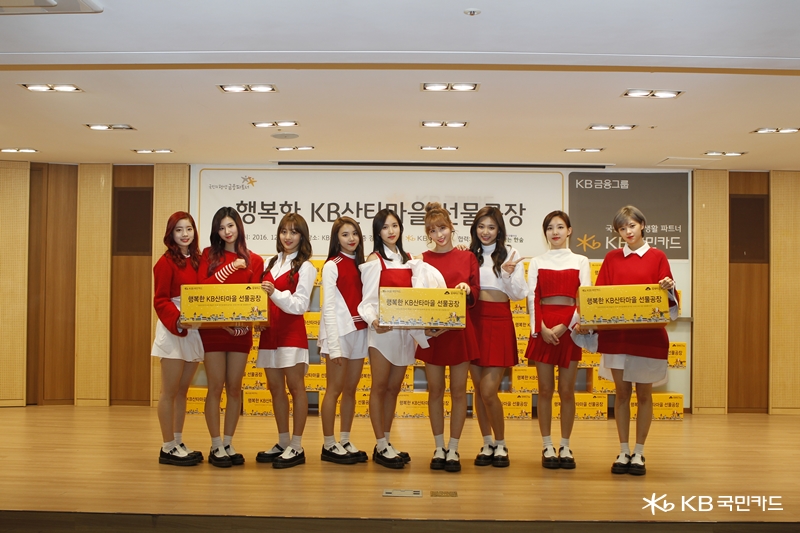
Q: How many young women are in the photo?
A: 9